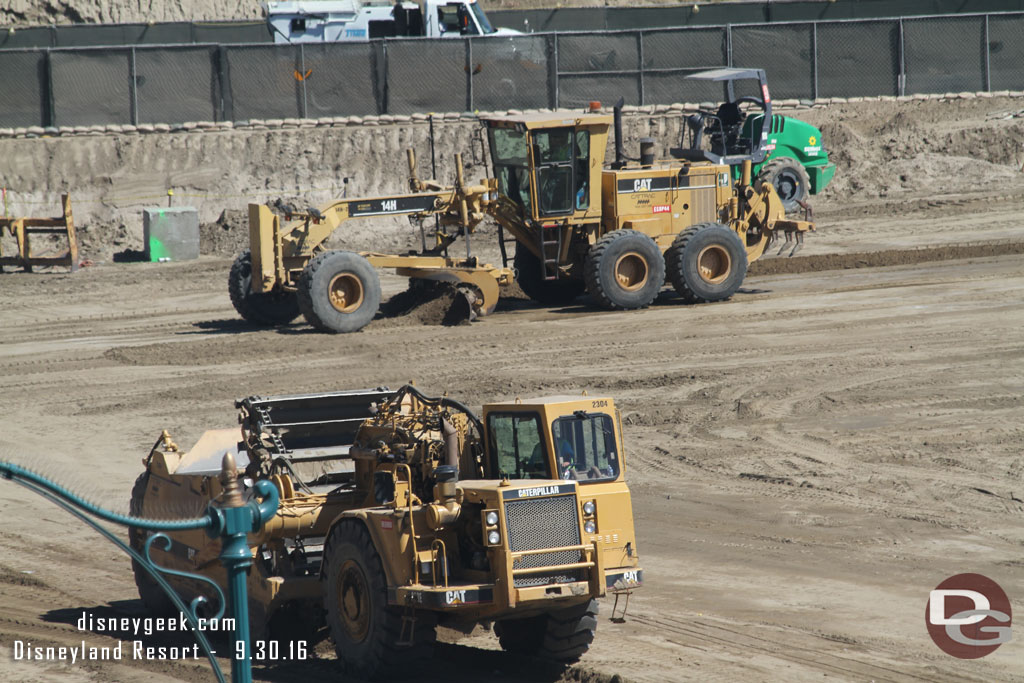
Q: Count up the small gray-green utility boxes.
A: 1